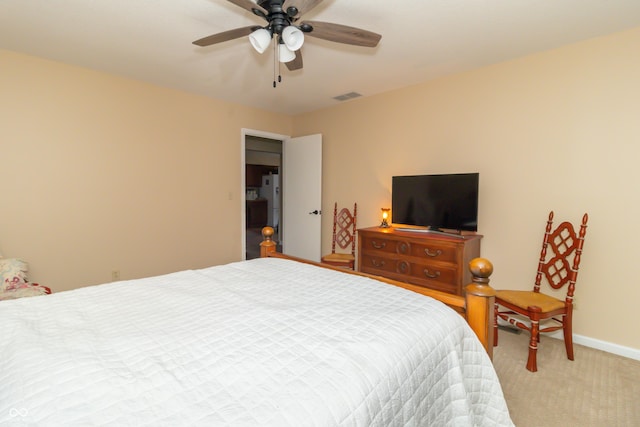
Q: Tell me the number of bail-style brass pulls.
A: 4